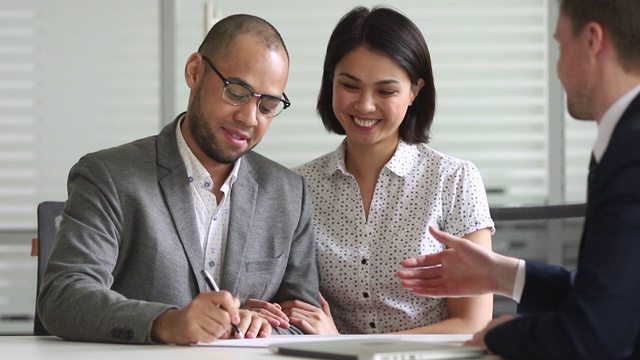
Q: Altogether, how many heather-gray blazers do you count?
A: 1